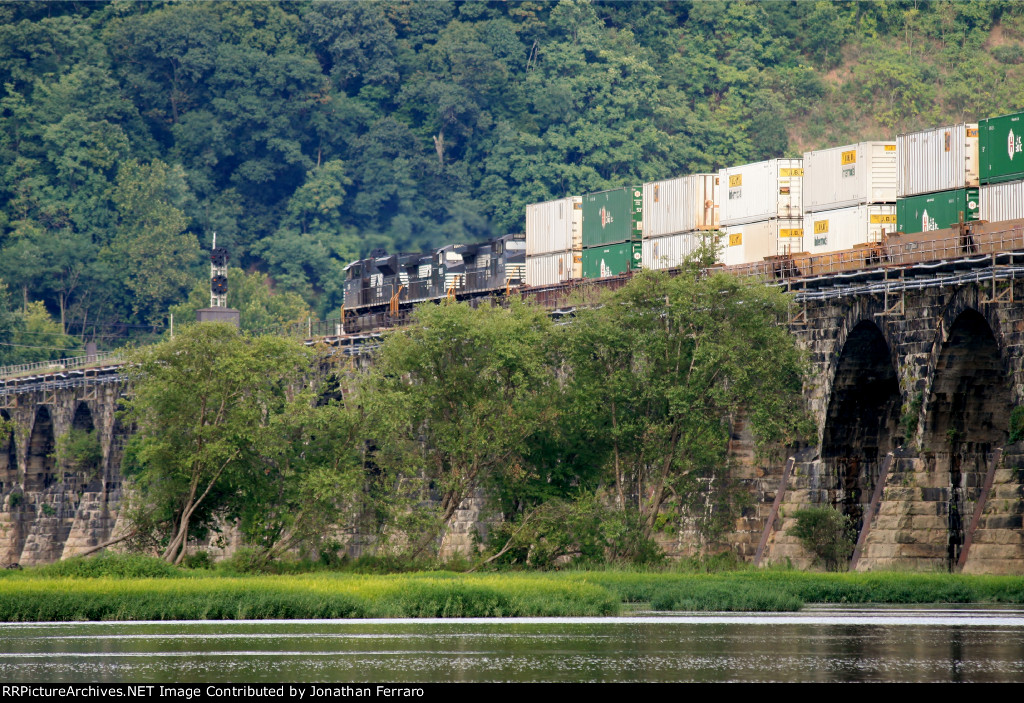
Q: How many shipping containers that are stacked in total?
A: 14